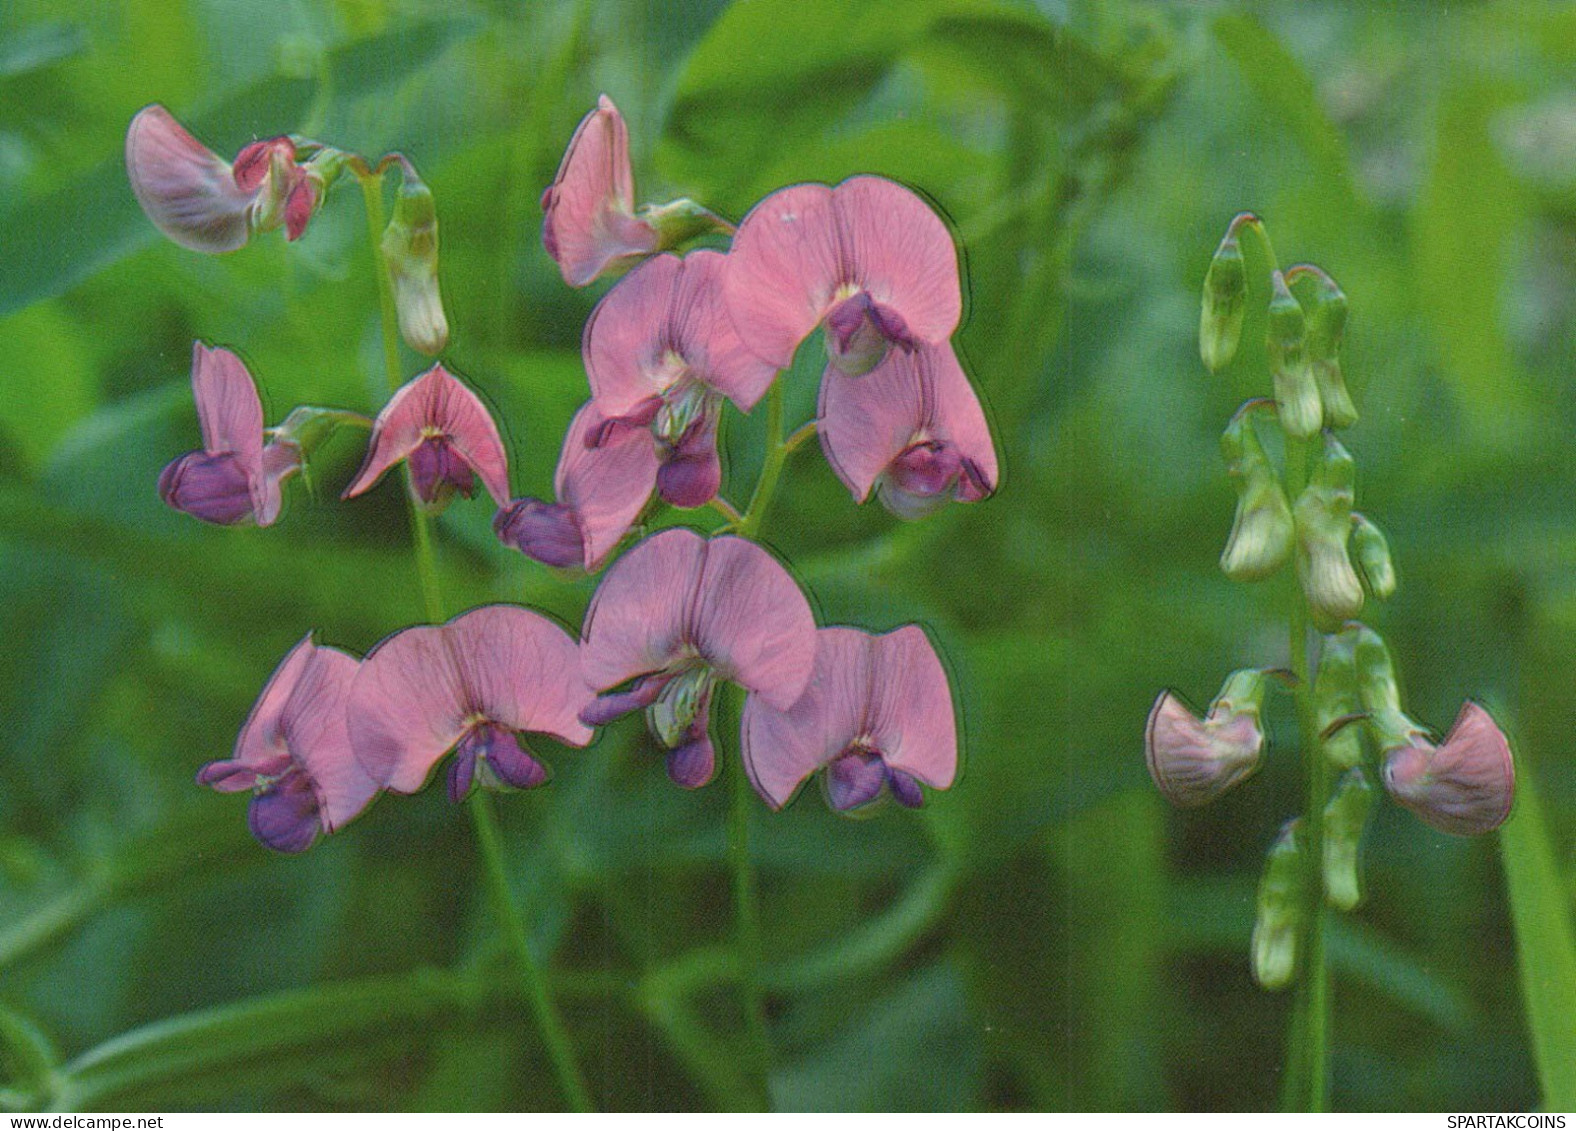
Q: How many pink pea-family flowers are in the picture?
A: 14